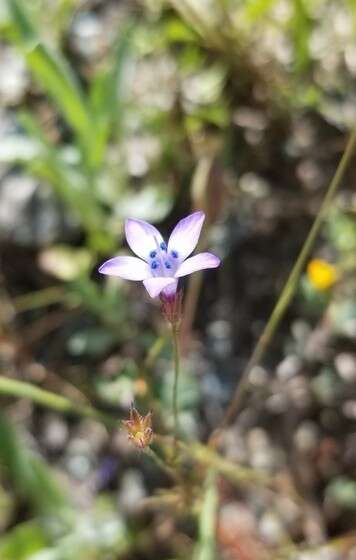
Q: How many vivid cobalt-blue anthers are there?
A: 5